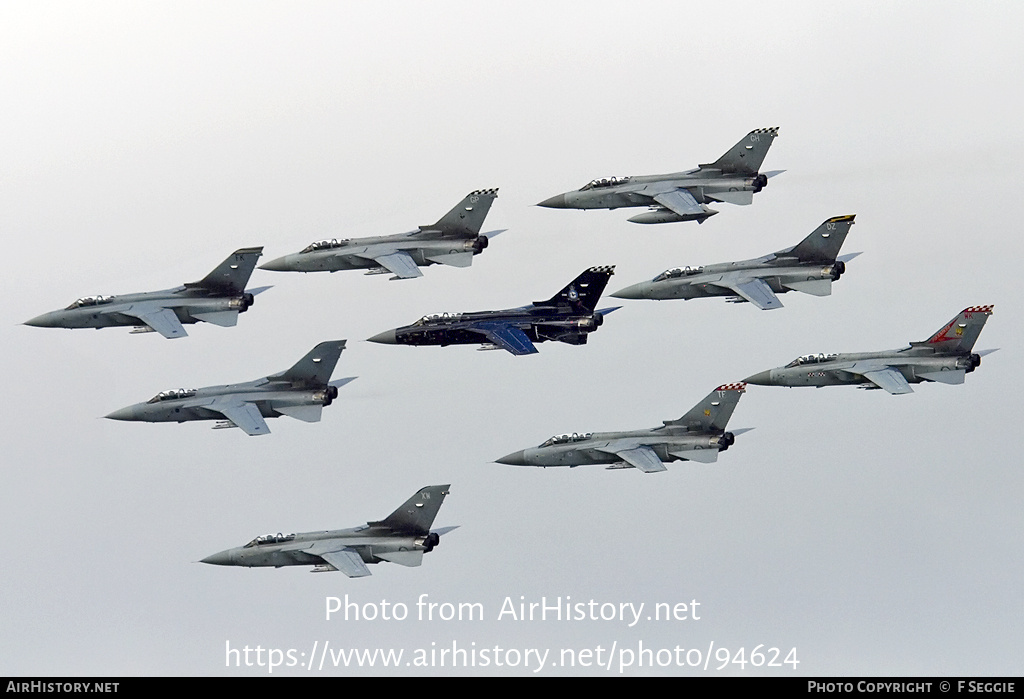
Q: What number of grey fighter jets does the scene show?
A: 8